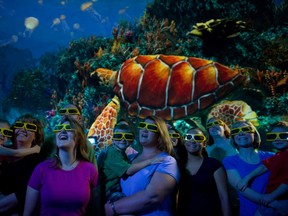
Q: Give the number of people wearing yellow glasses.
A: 11